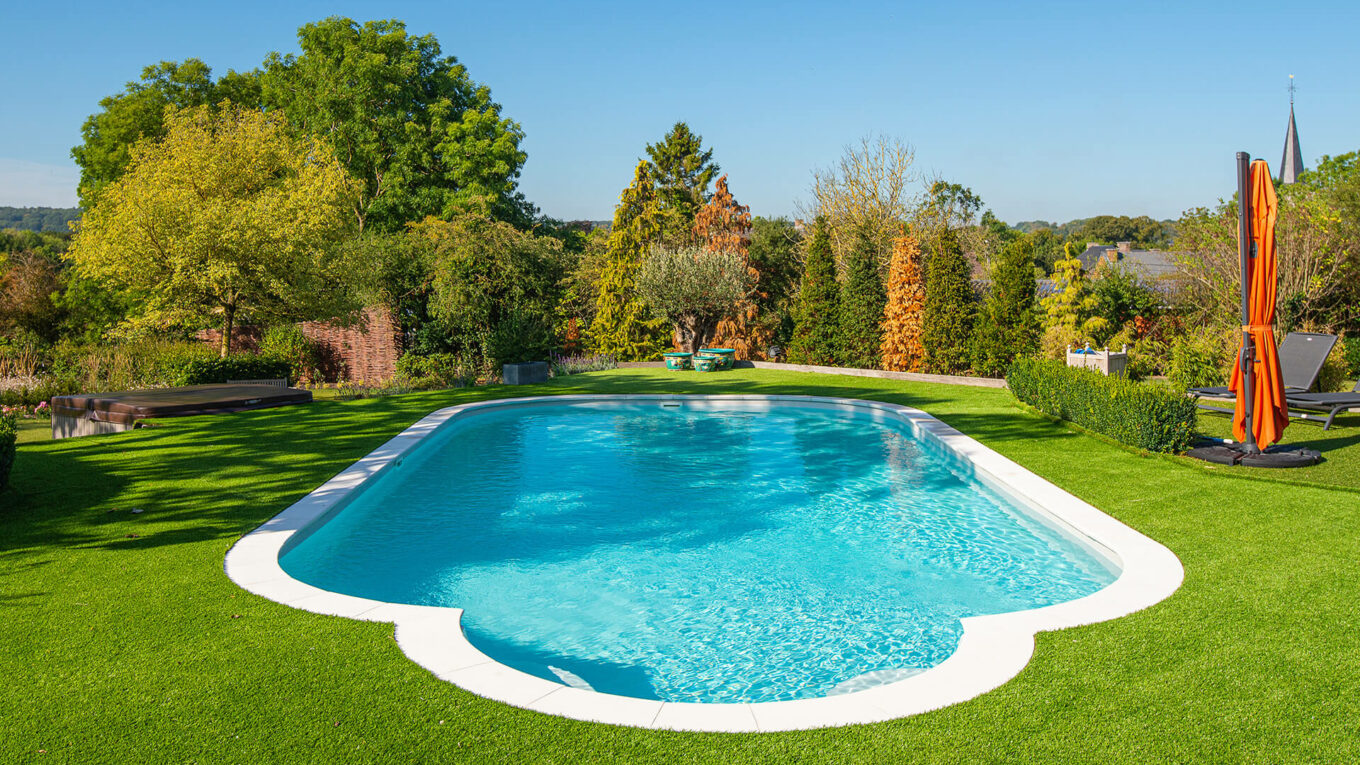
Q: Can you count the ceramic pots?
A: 3